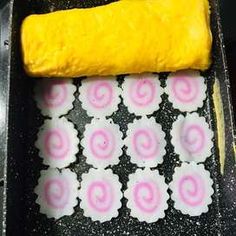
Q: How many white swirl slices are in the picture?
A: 12